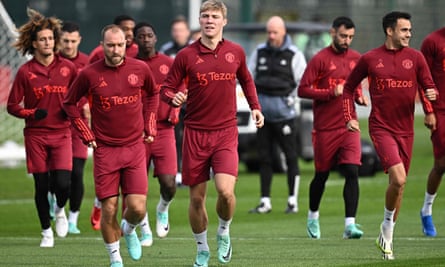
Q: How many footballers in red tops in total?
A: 9